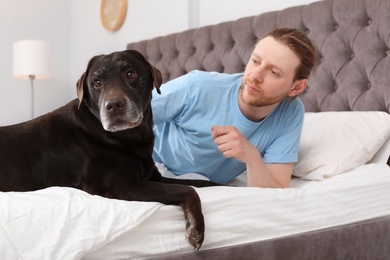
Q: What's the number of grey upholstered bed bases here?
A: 1